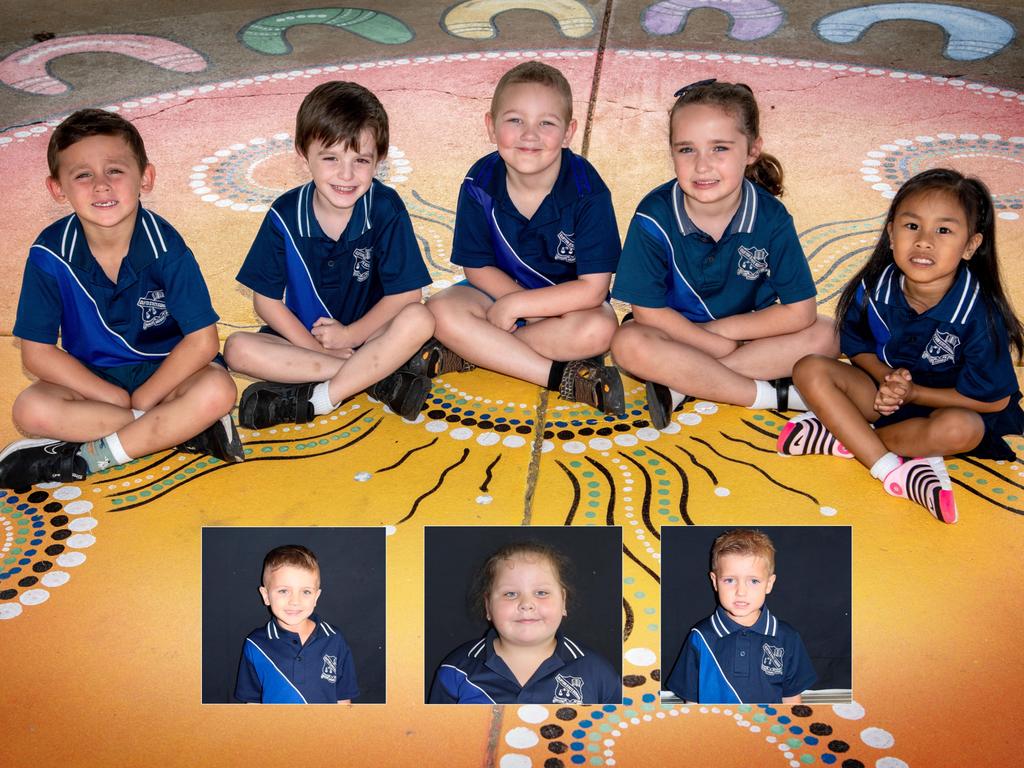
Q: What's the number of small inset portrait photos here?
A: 3